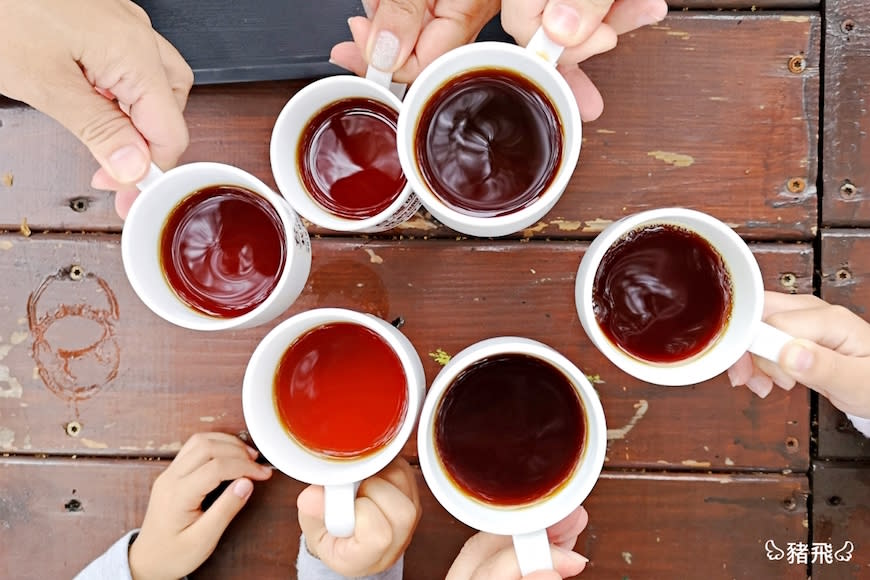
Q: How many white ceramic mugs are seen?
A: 6